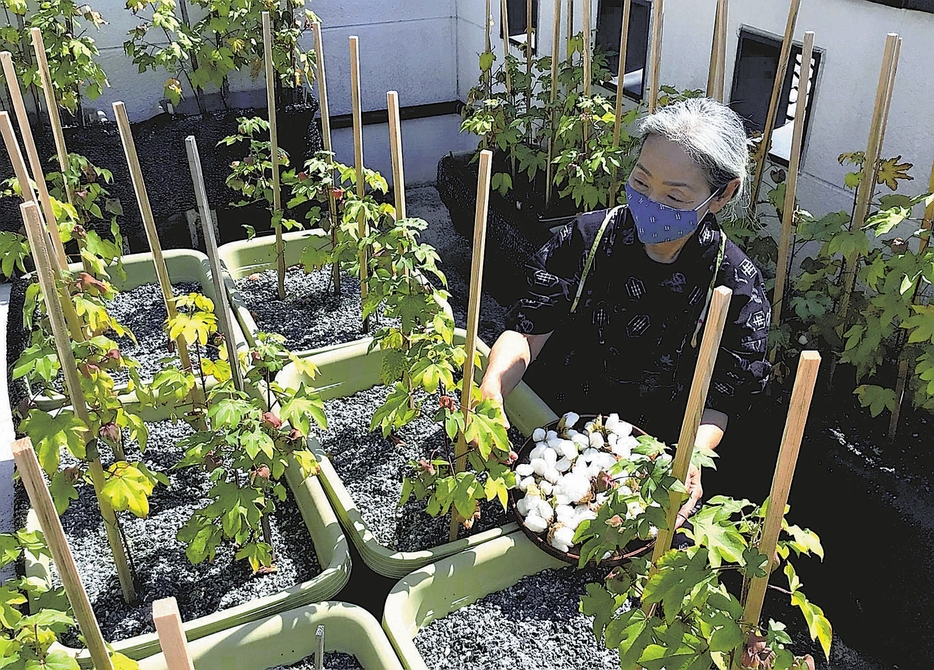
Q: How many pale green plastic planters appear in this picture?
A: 6